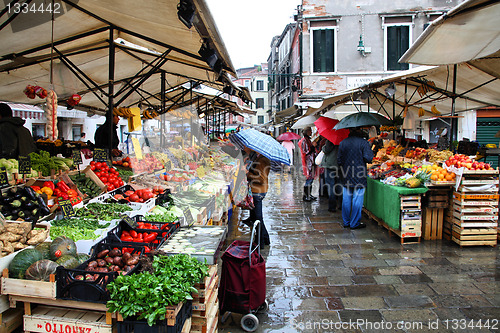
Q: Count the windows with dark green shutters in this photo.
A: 2